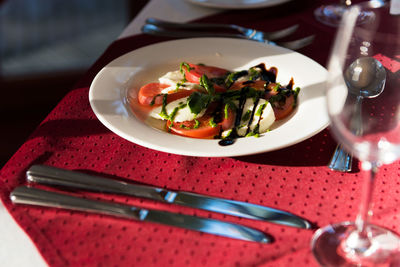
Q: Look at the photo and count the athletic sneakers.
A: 0